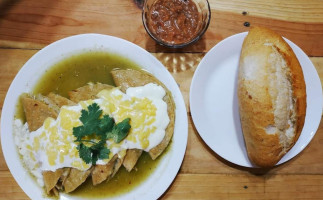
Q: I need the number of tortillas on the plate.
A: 5